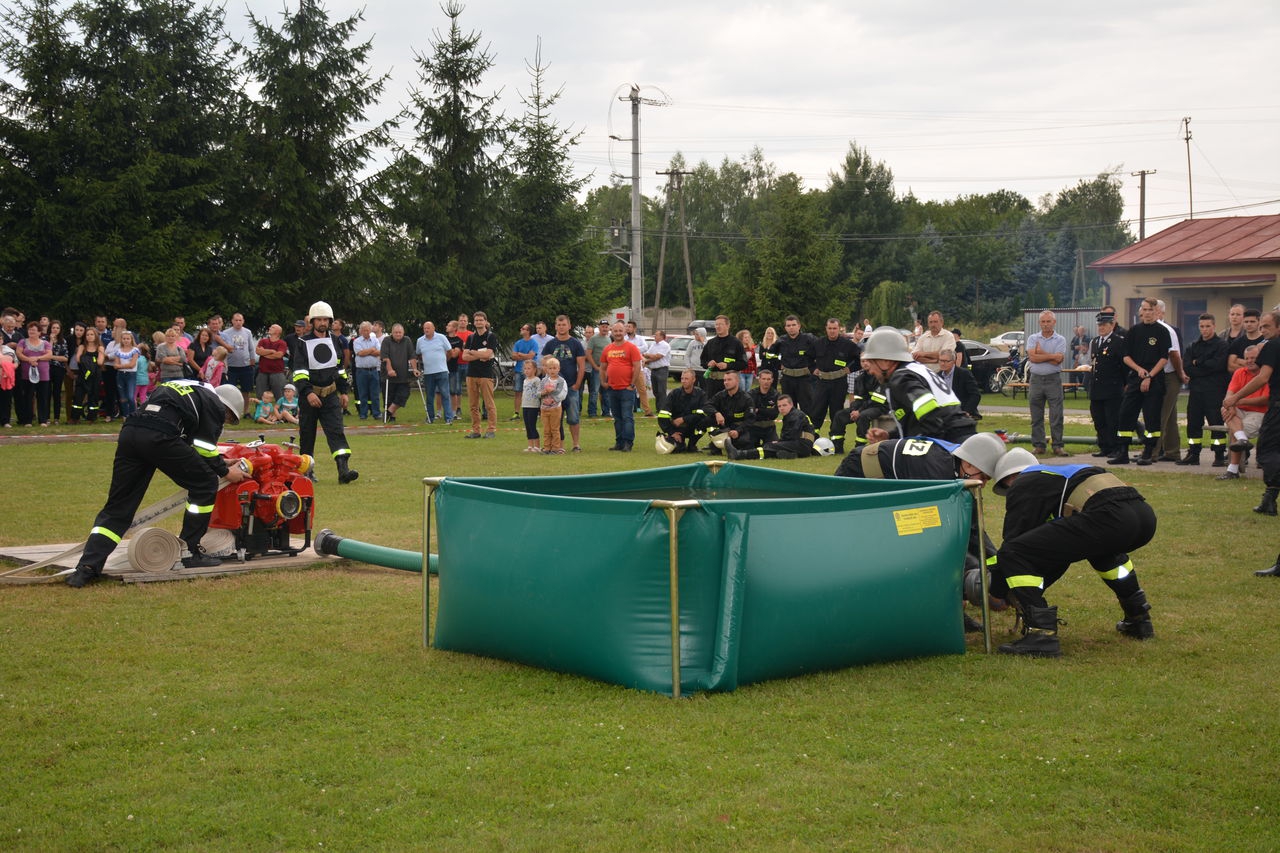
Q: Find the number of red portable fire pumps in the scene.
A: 1